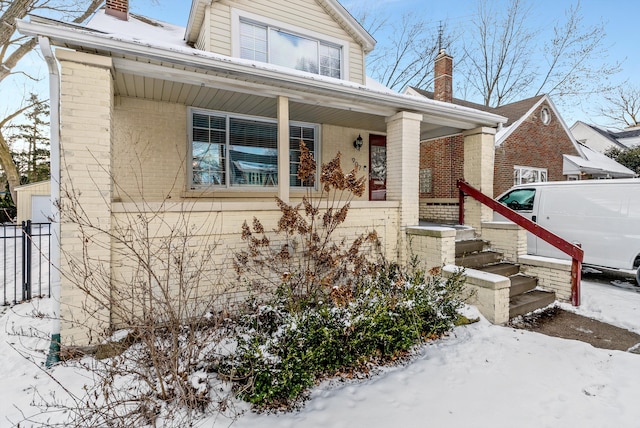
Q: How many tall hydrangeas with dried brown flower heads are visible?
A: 1